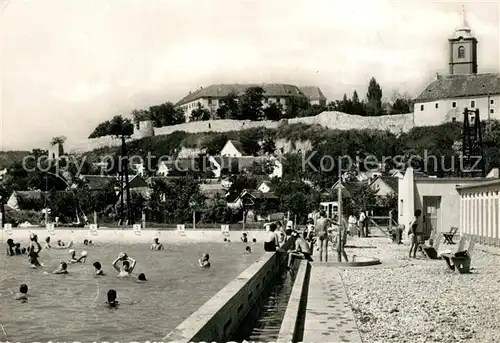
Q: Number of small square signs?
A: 6